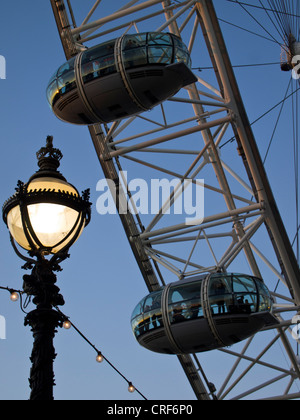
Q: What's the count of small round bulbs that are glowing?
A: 4